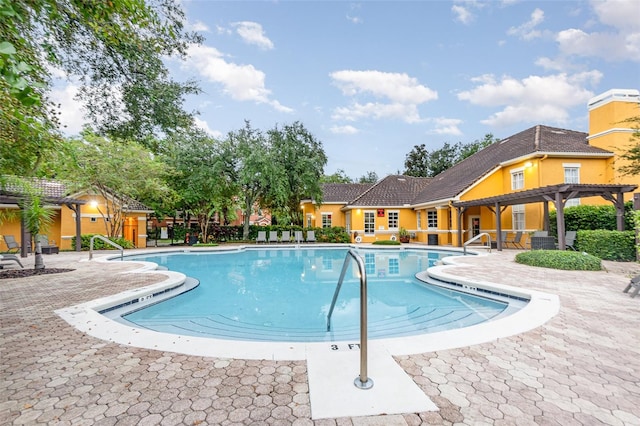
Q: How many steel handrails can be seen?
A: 3